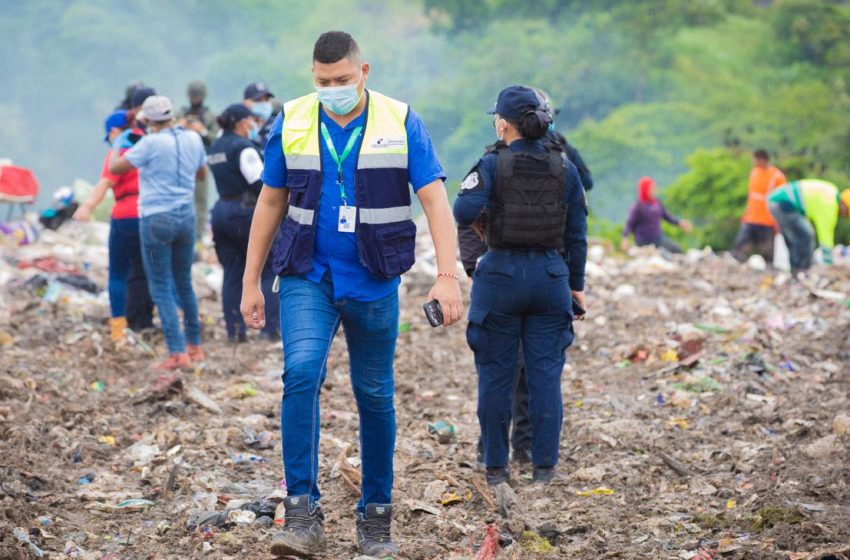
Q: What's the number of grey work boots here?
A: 2